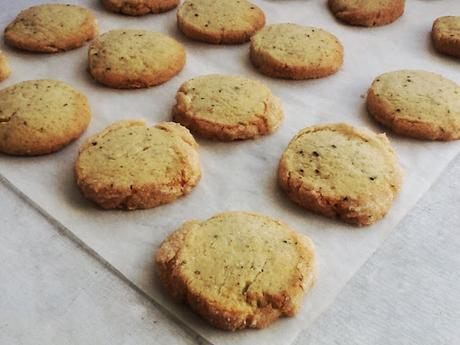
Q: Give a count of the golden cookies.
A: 14